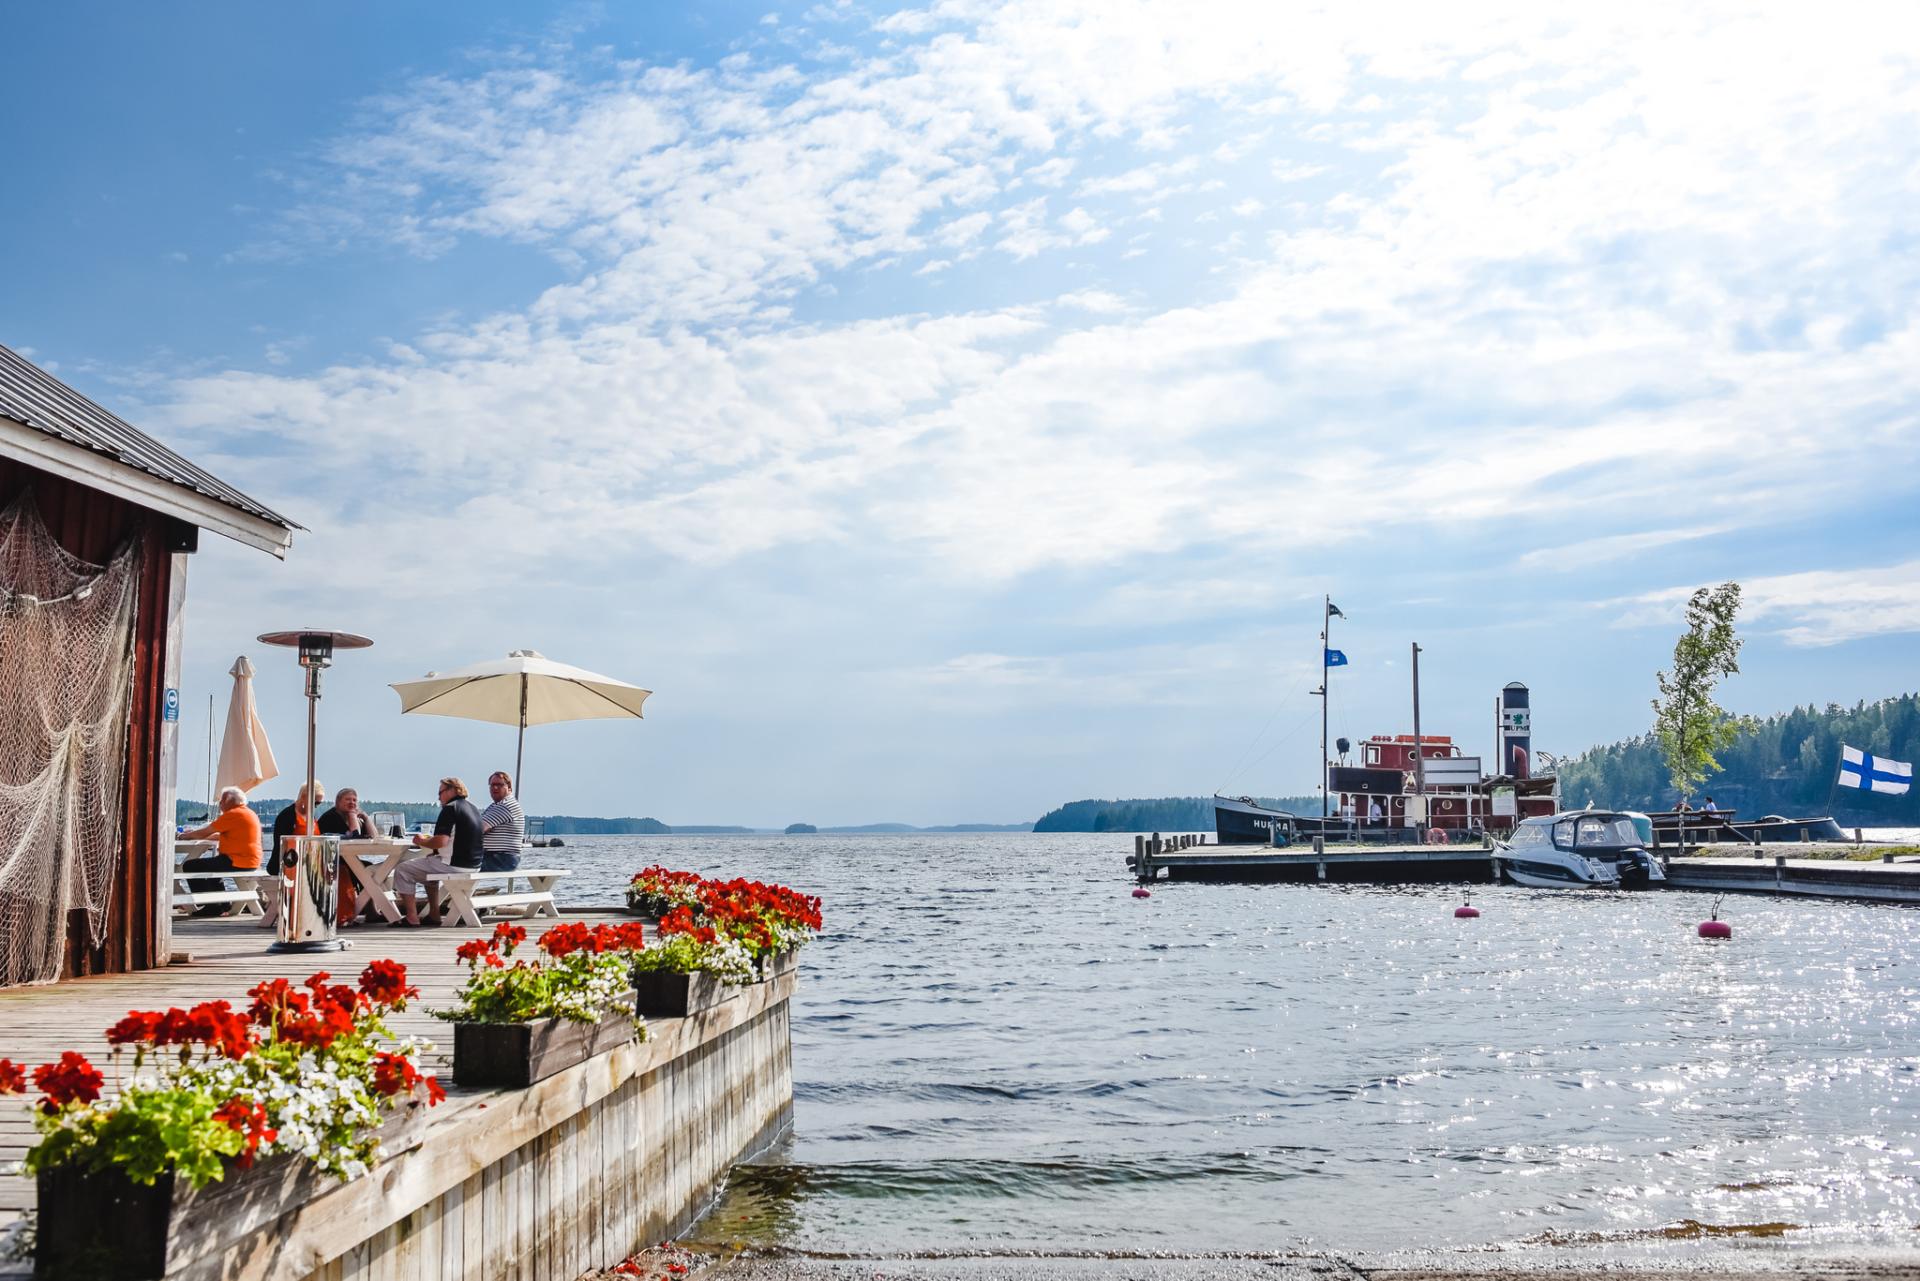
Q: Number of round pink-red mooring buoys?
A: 3